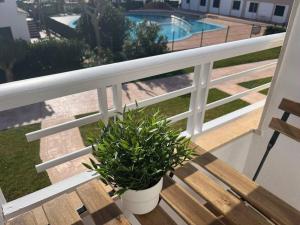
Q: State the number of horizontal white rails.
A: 4